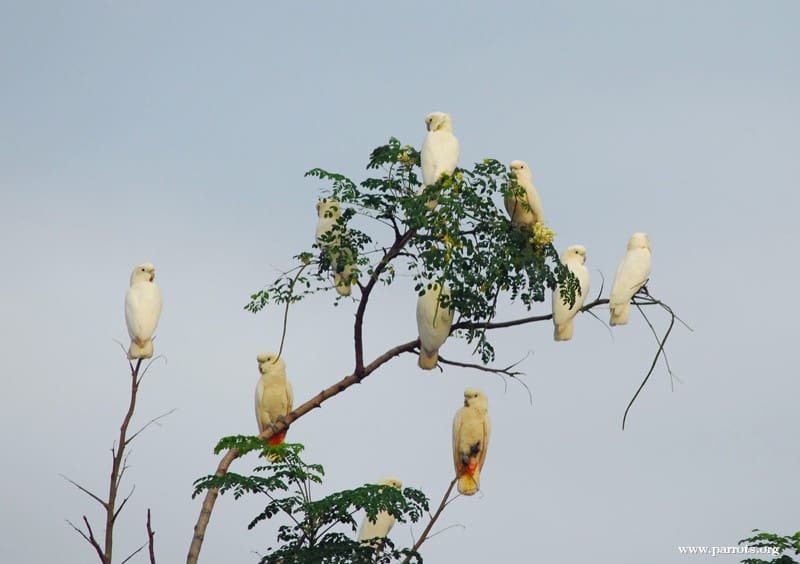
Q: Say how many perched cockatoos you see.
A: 10